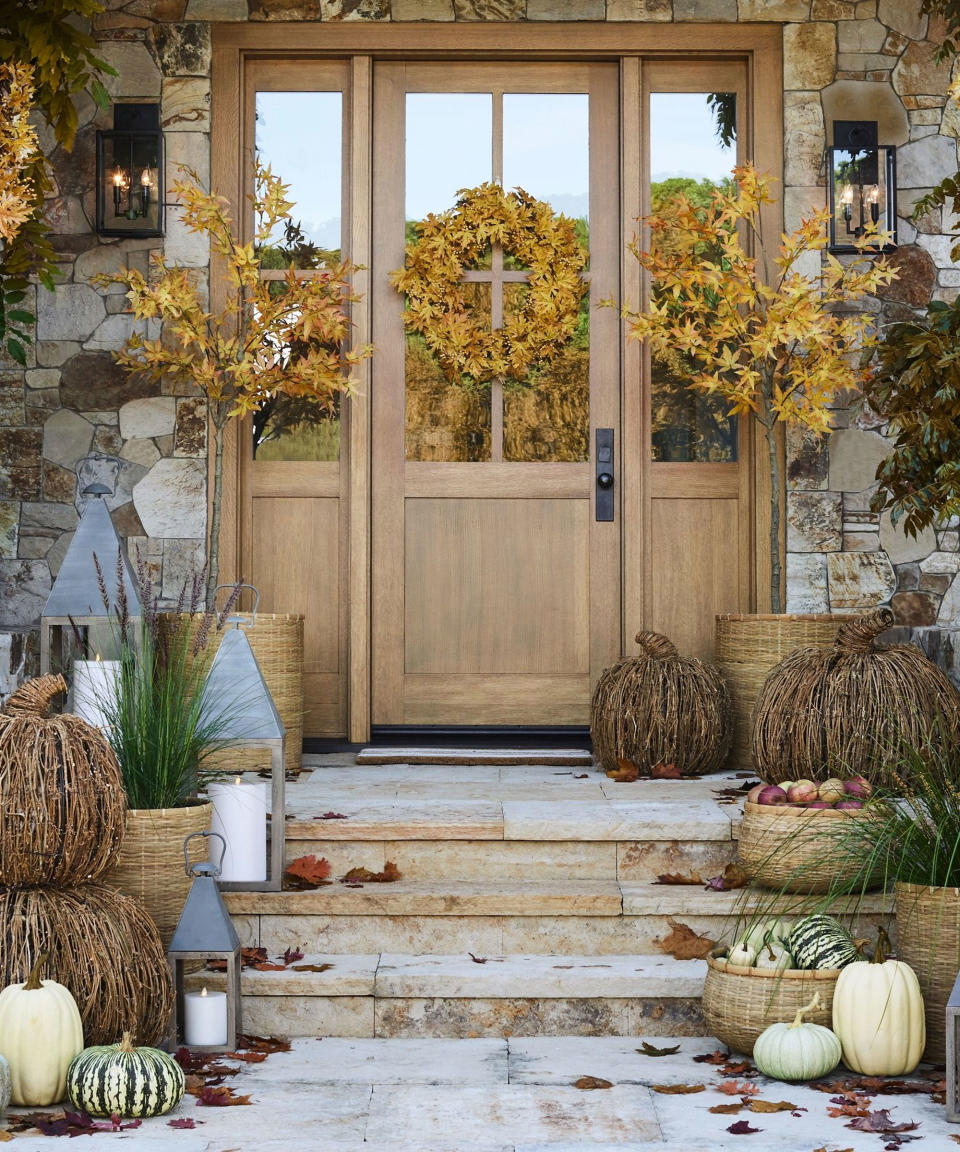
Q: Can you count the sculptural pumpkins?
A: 4